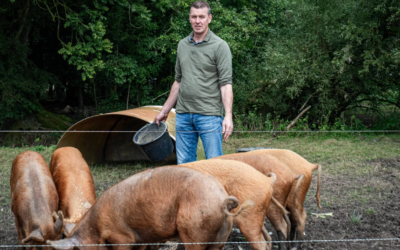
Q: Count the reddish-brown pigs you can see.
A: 6